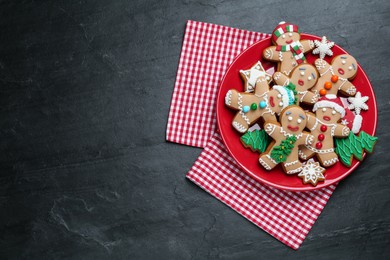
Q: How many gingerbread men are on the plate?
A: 6